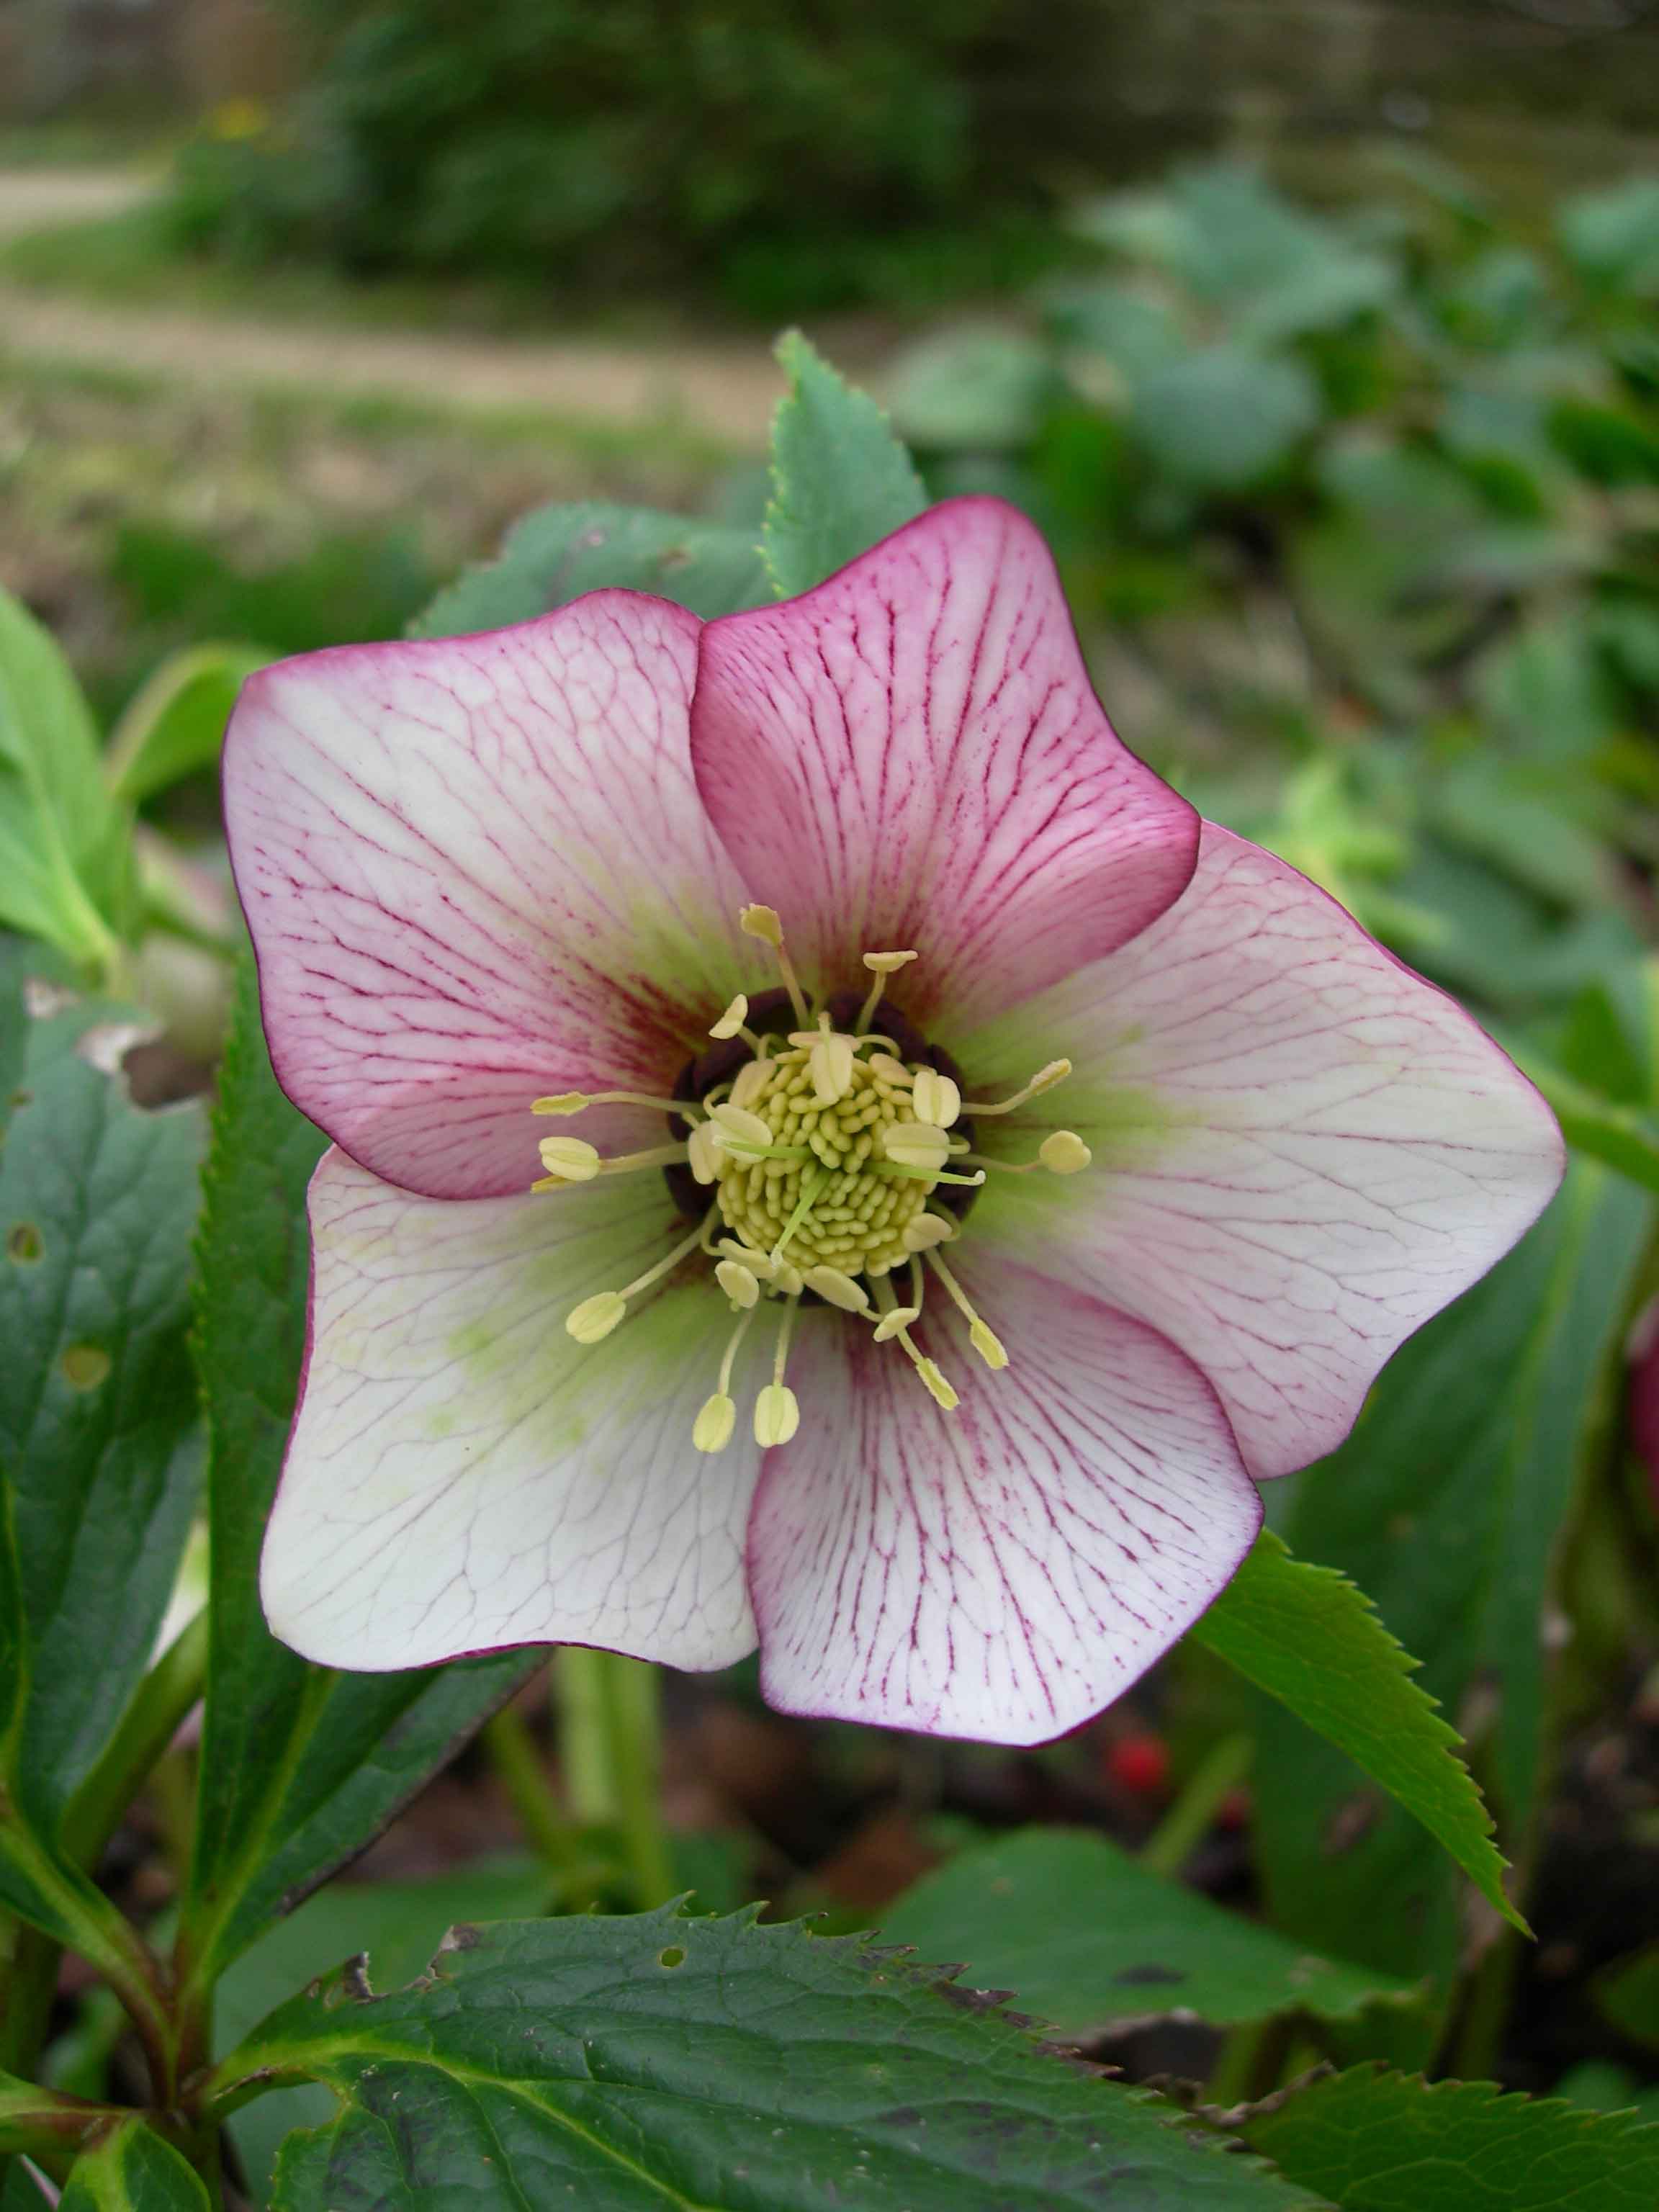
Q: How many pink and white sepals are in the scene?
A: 5